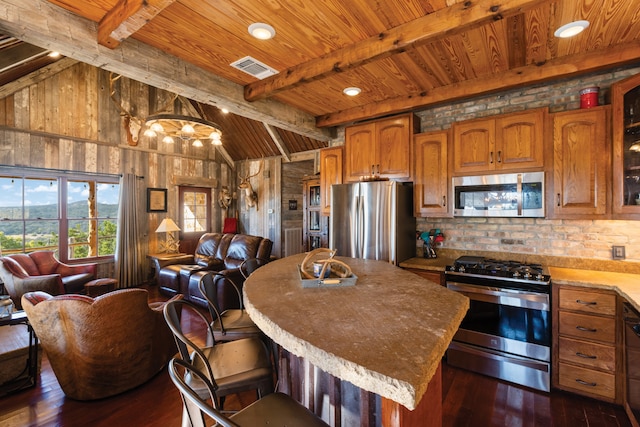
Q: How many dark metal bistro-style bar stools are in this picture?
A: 4